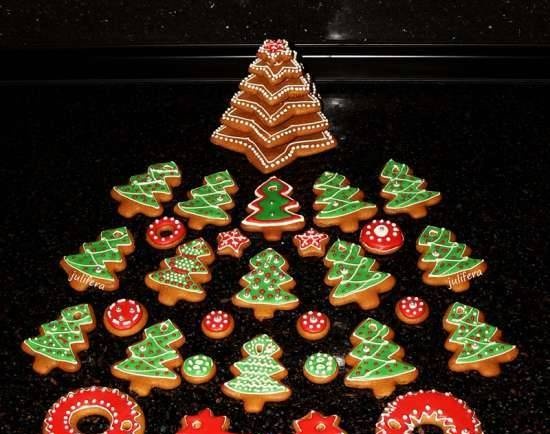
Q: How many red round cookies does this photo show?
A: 8